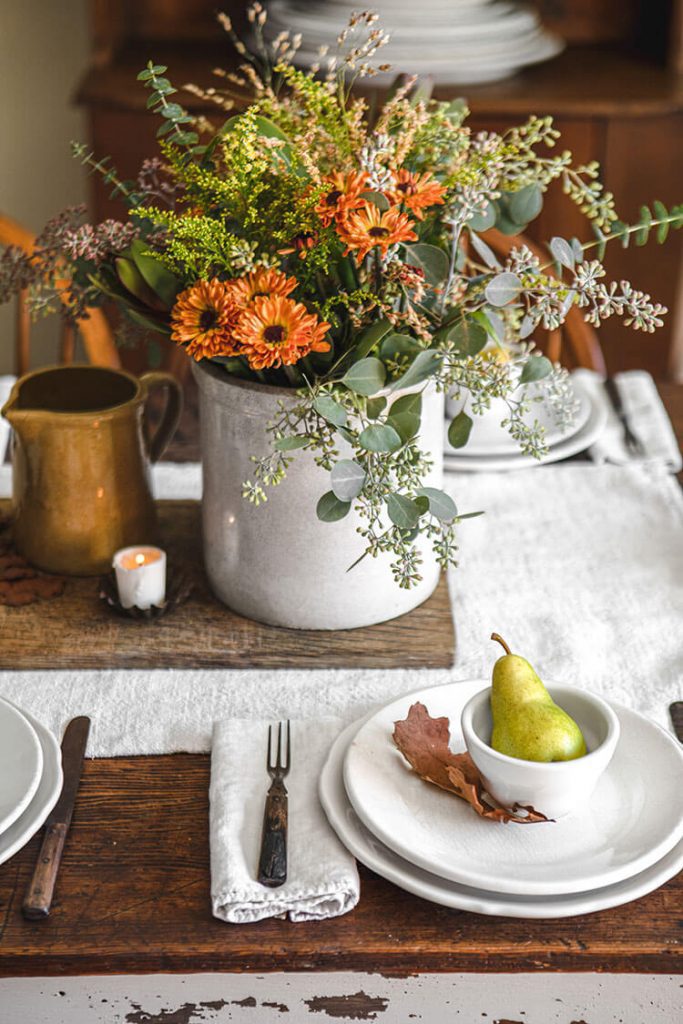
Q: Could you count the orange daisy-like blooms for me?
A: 6